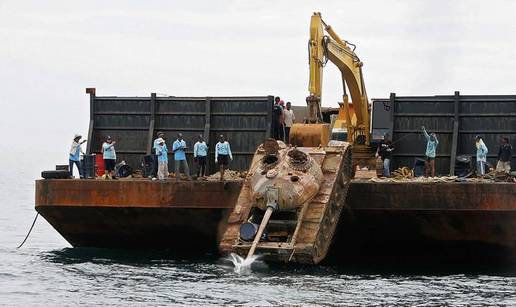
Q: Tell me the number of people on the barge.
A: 14